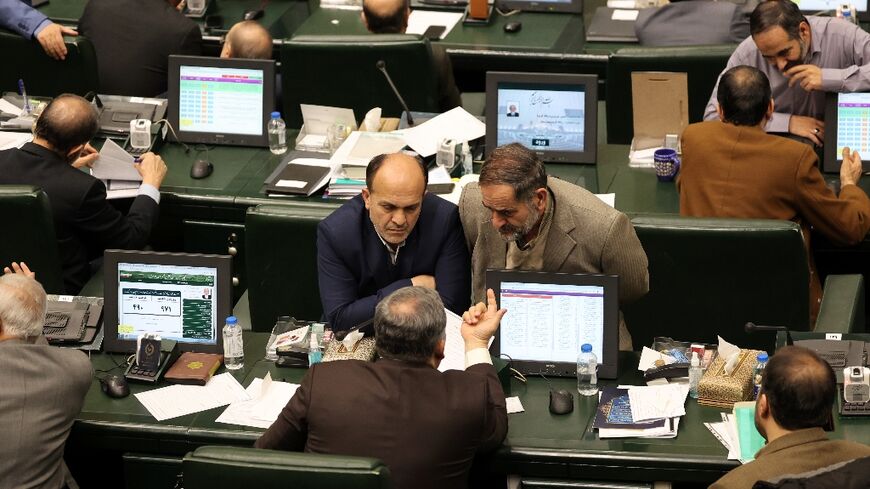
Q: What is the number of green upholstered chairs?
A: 7